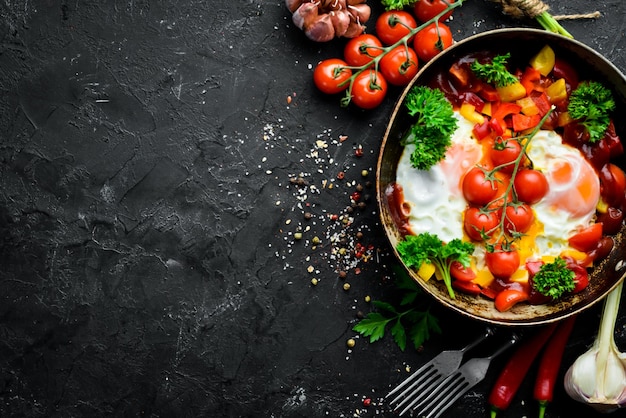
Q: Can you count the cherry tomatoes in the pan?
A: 6